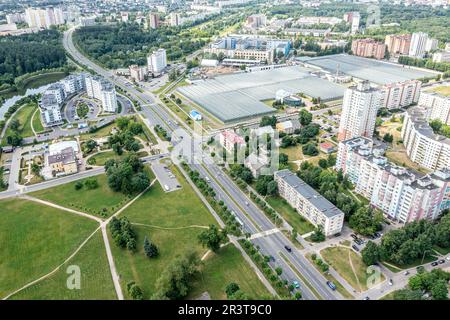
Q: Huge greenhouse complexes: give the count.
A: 2